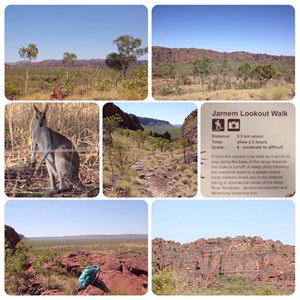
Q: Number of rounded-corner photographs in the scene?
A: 7